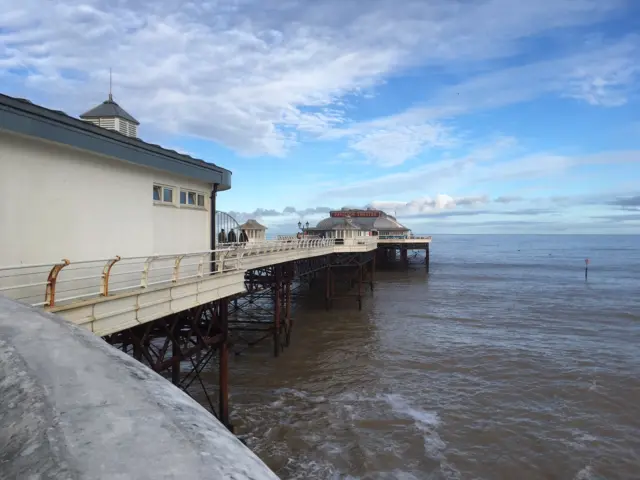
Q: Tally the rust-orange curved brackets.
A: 2